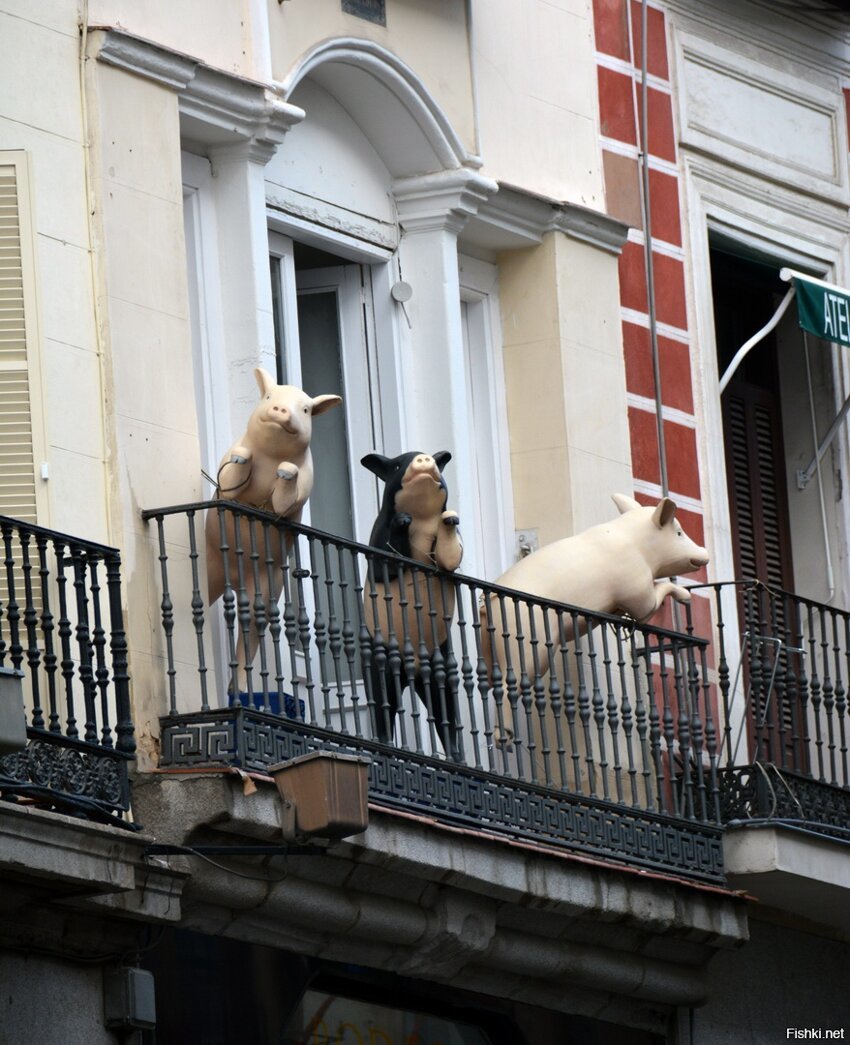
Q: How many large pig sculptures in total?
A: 3